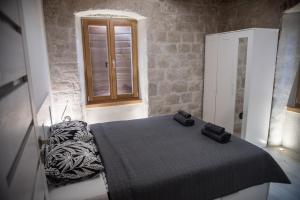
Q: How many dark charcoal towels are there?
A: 4